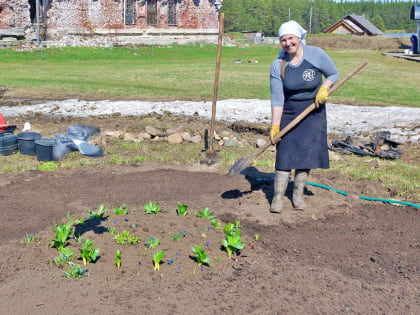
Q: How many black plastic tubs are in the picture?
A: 3